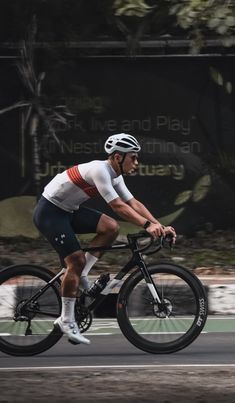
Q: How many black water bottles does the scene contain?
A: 1